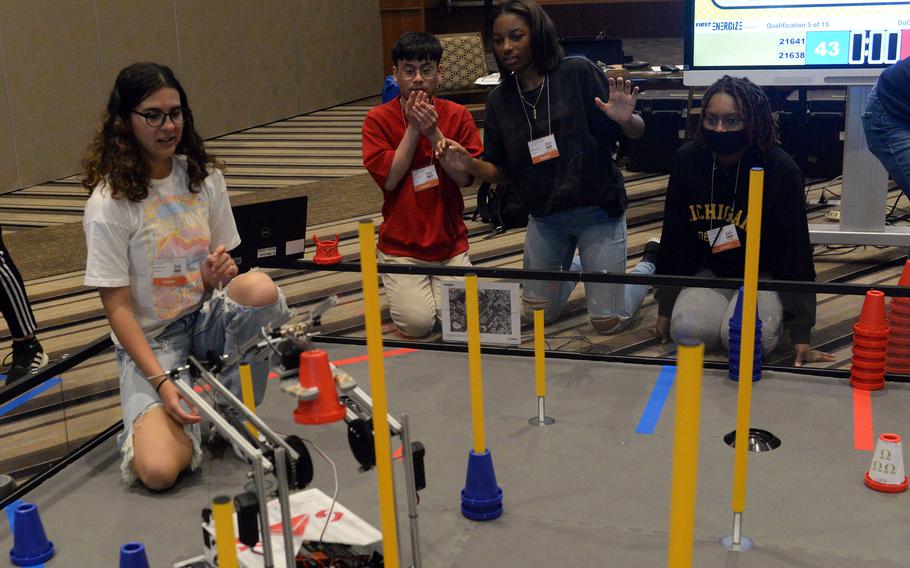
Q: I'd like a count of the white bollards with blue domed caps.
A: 0